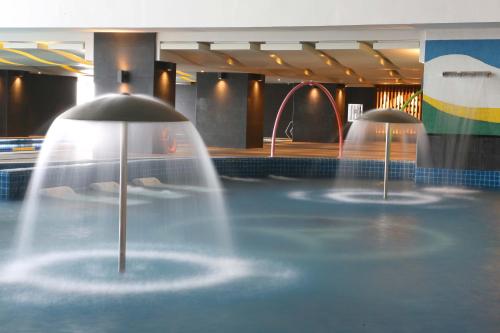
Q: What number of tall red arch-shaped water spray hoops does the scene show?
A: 1